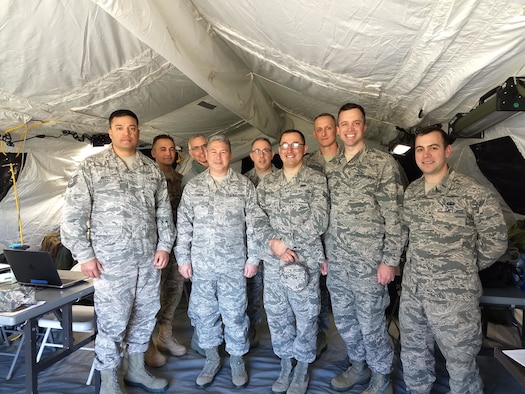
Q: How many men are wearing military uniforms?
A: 9